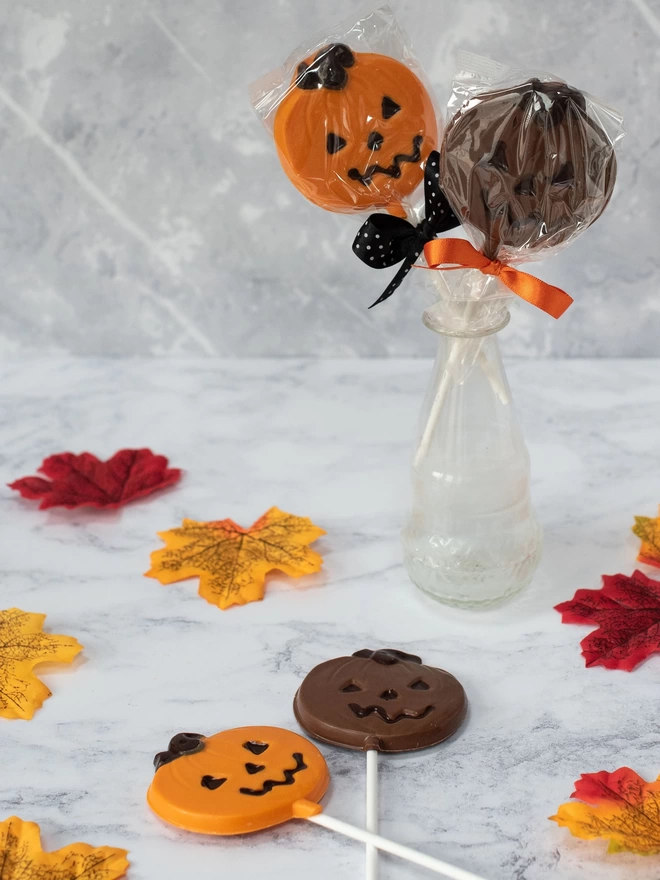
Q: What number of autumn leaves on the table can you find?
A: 7